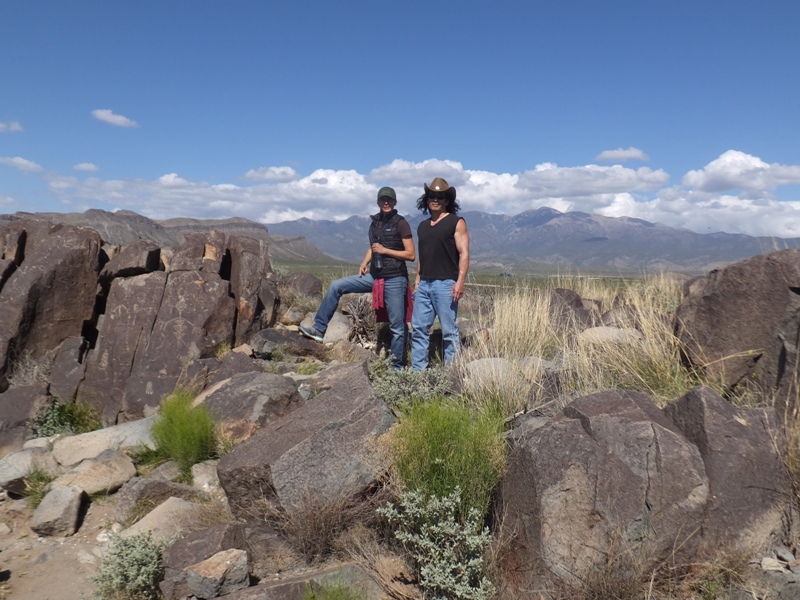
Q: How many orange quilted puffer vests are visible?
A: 0